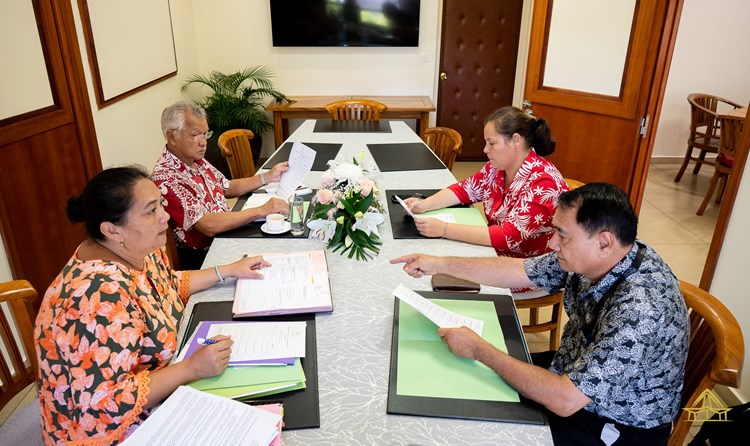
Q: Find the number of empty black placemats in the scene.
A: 3